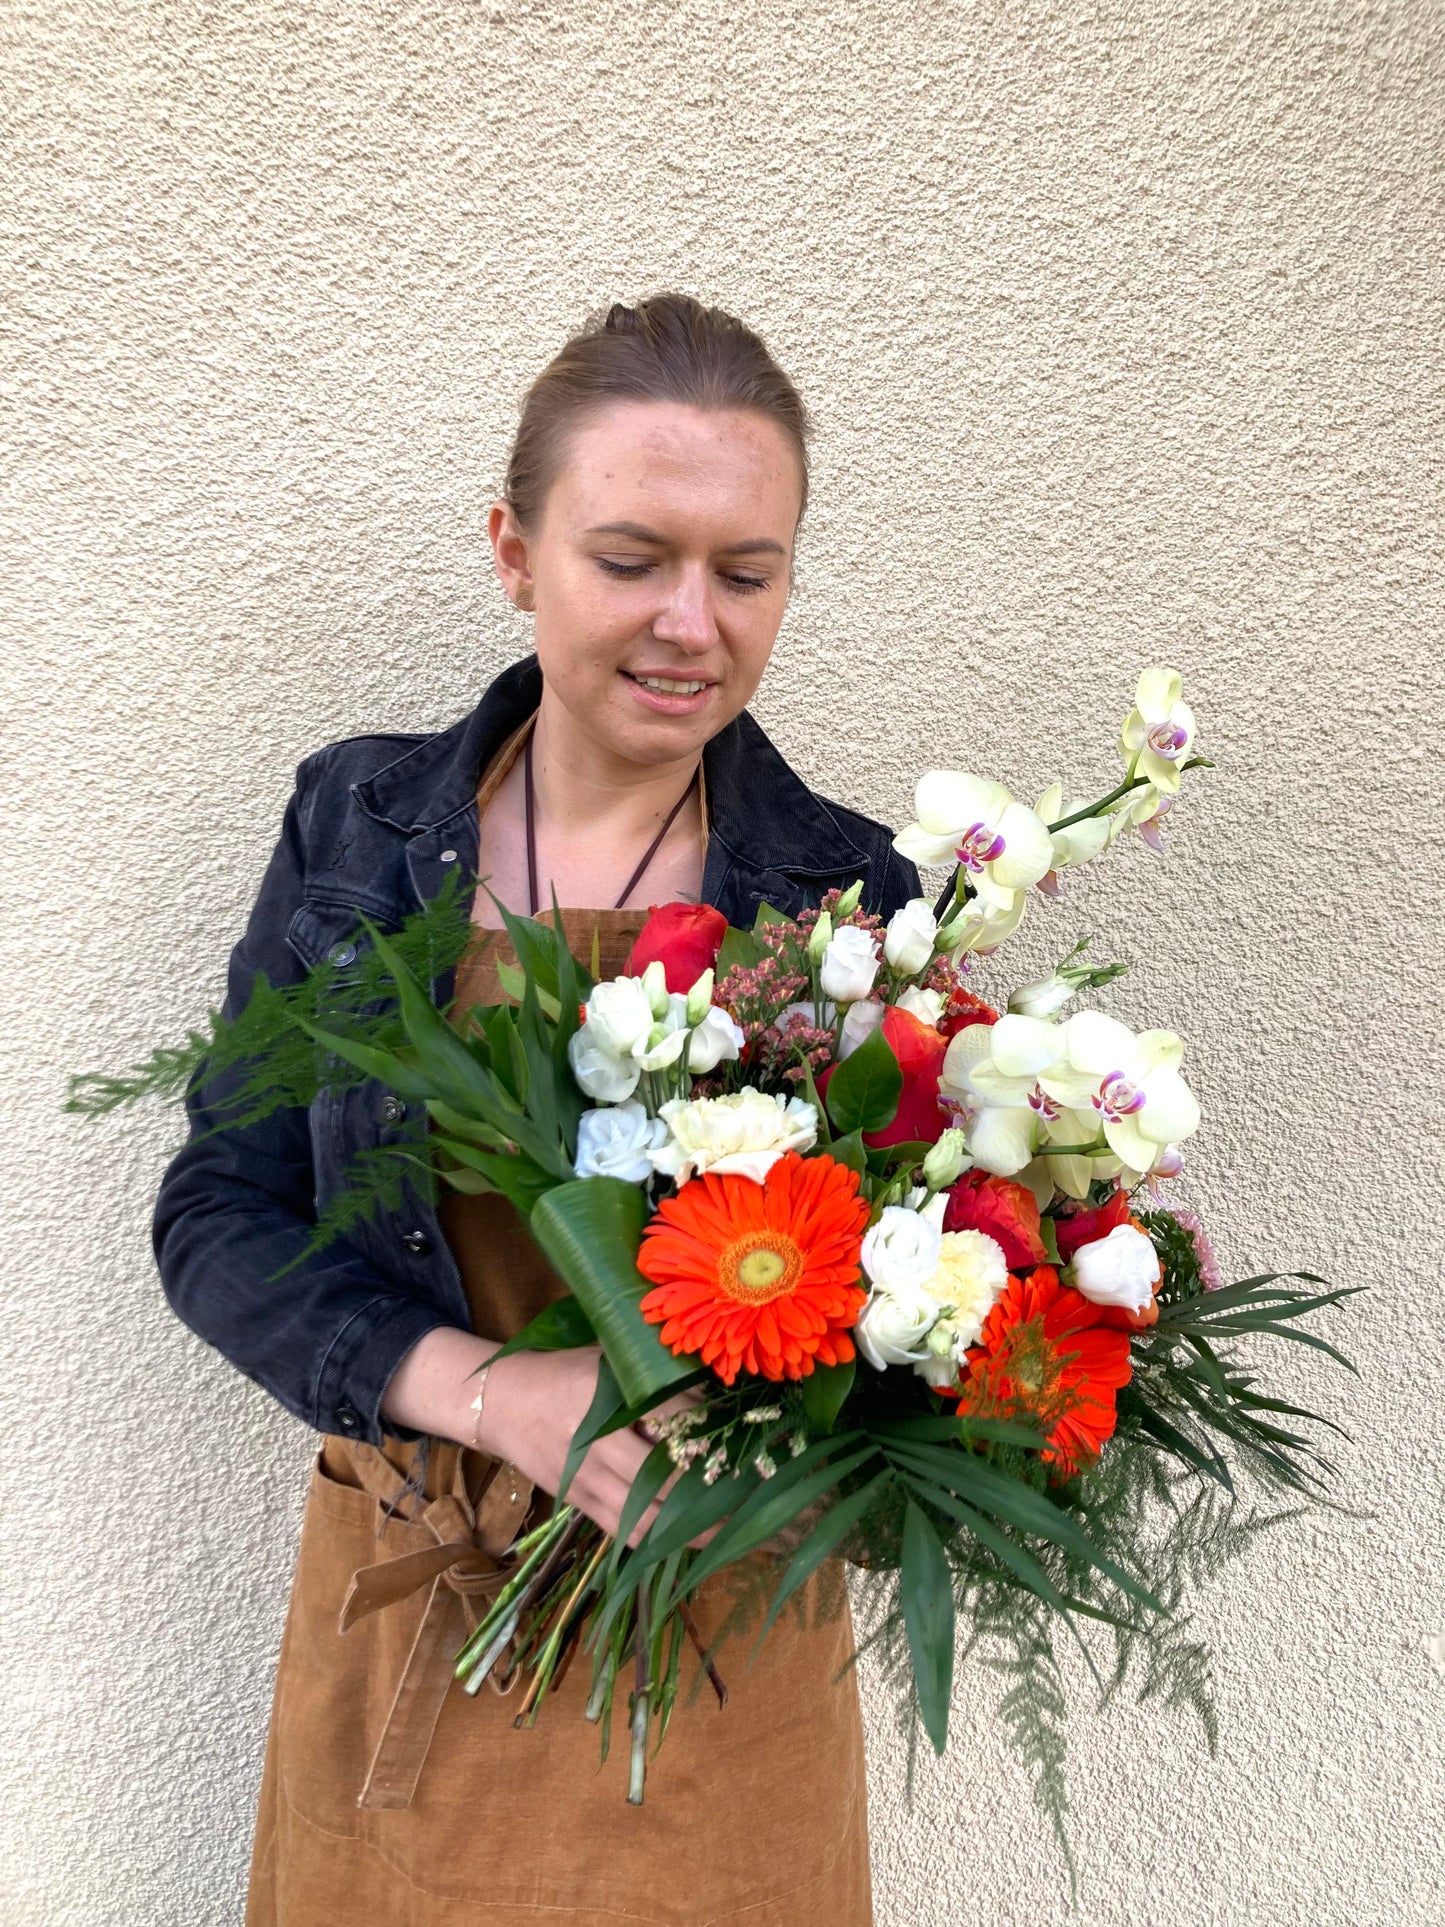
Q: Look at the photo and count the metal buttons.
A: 5